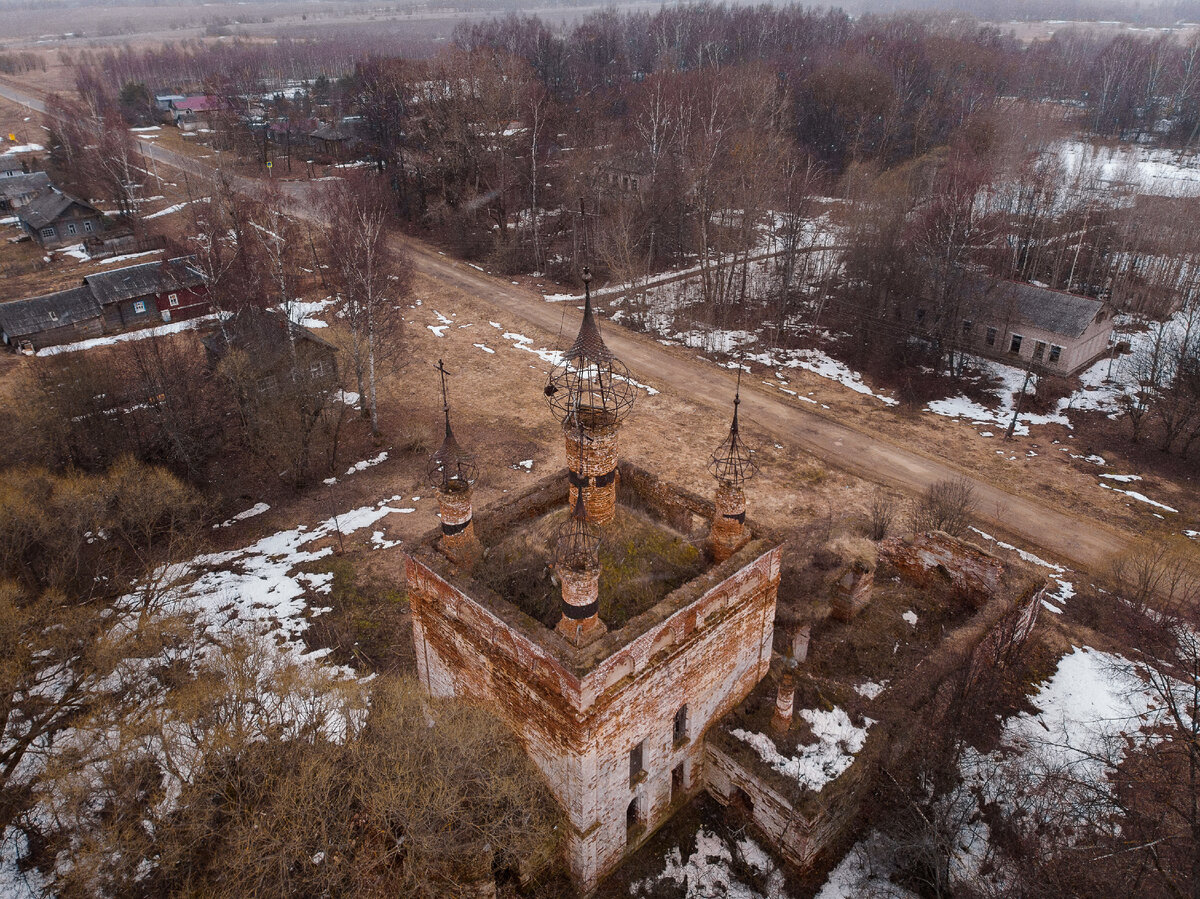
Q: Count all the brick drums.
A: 4